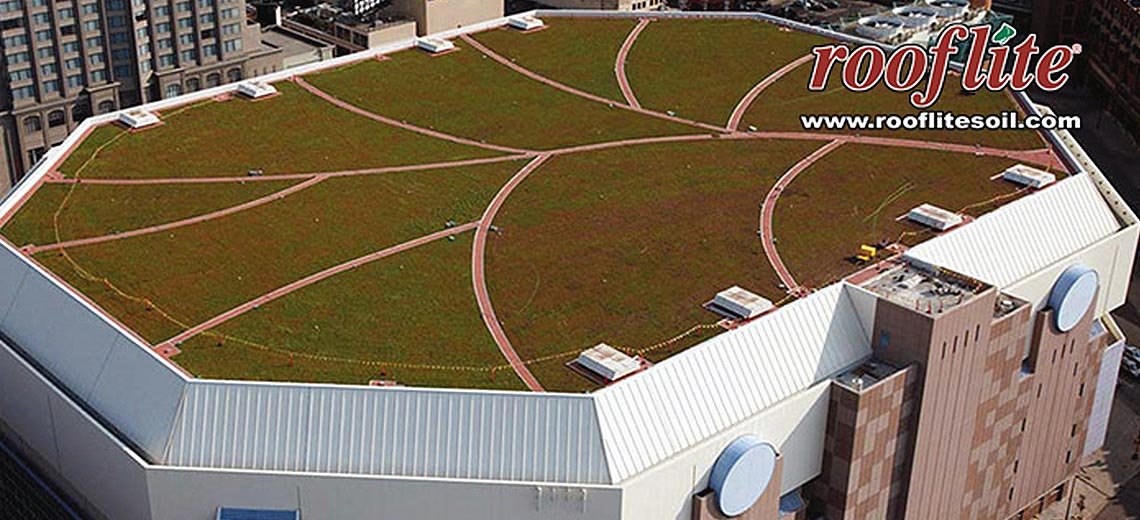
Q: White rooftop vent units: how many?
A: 8